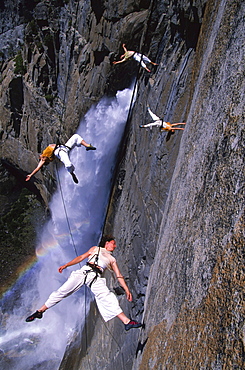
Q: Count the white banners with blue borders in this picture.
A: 0